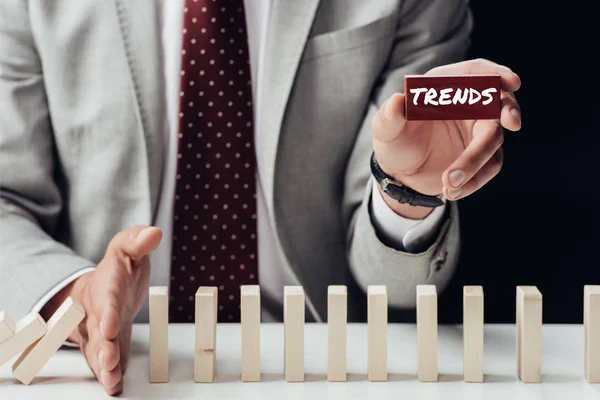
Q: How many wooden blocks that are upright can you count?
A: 10